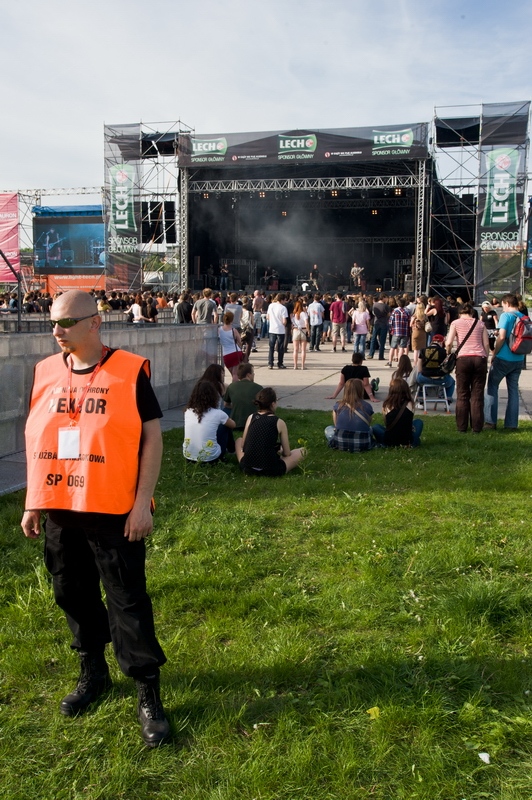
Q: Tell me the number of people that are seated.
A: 9